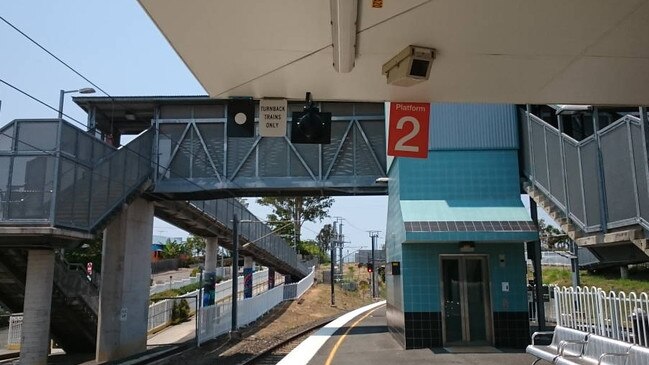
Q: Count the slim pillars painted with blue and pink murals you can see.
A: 3